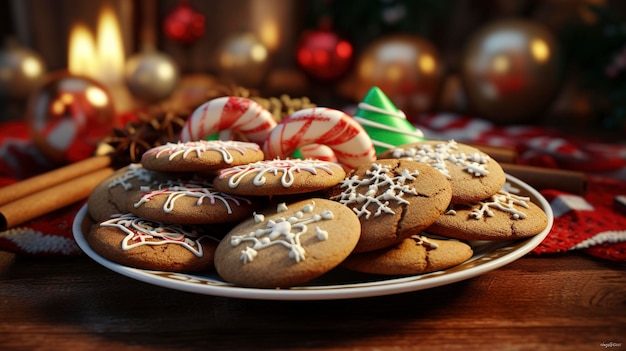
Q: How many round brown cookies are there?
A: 10